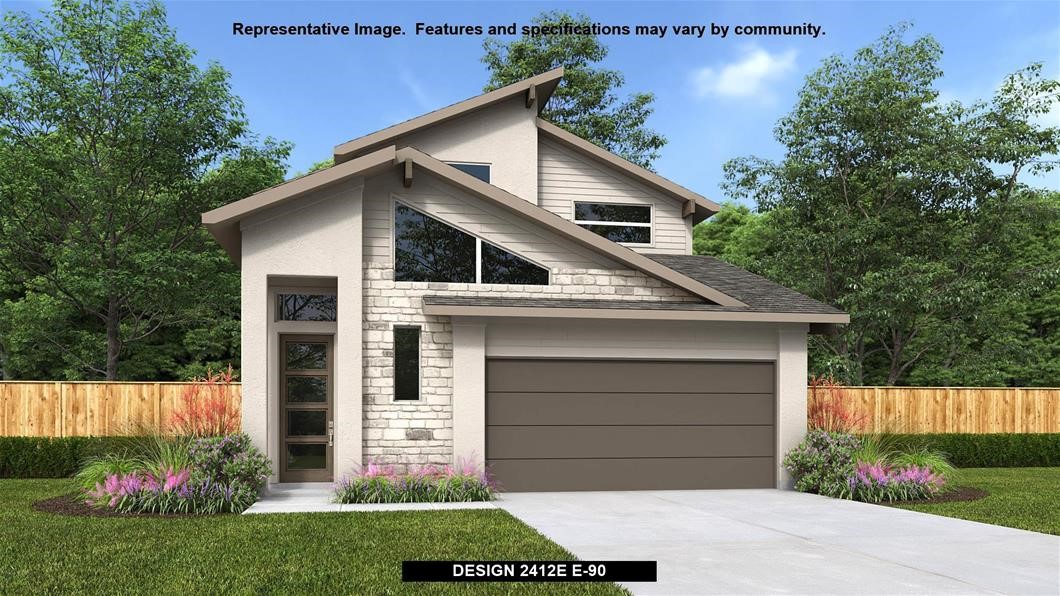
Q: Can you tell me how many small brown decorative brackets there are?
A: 3